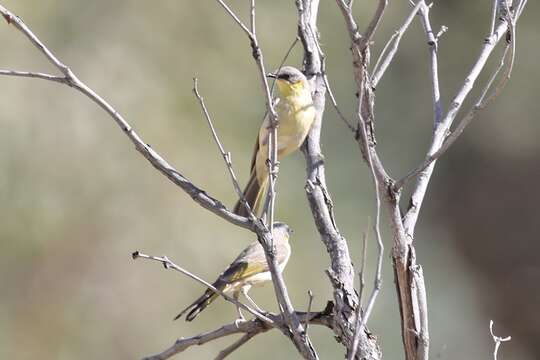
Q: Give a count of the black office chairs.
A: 0